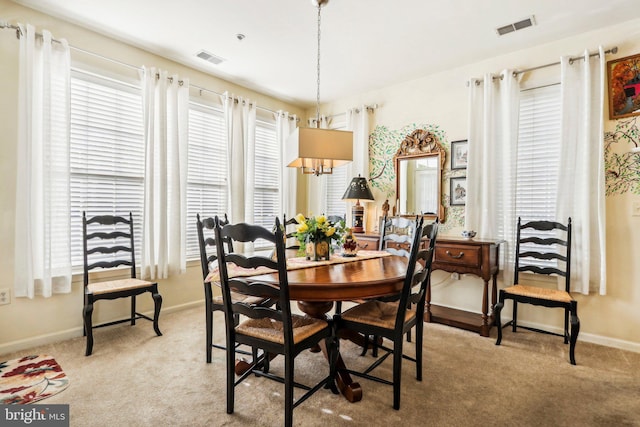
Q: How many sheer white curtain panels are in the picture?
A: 8